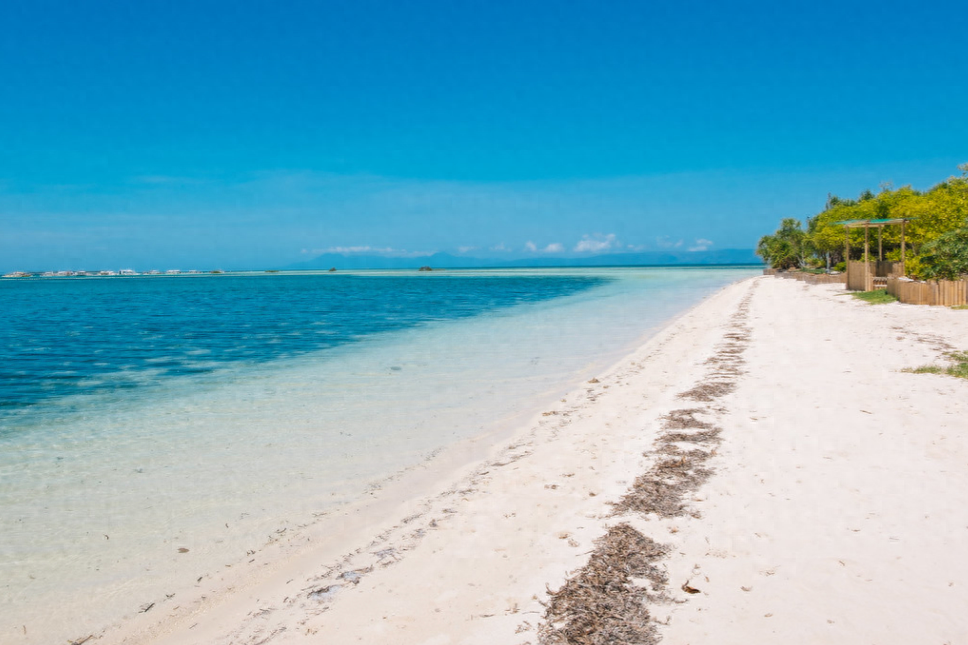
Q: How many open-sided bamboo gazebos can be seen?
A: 1